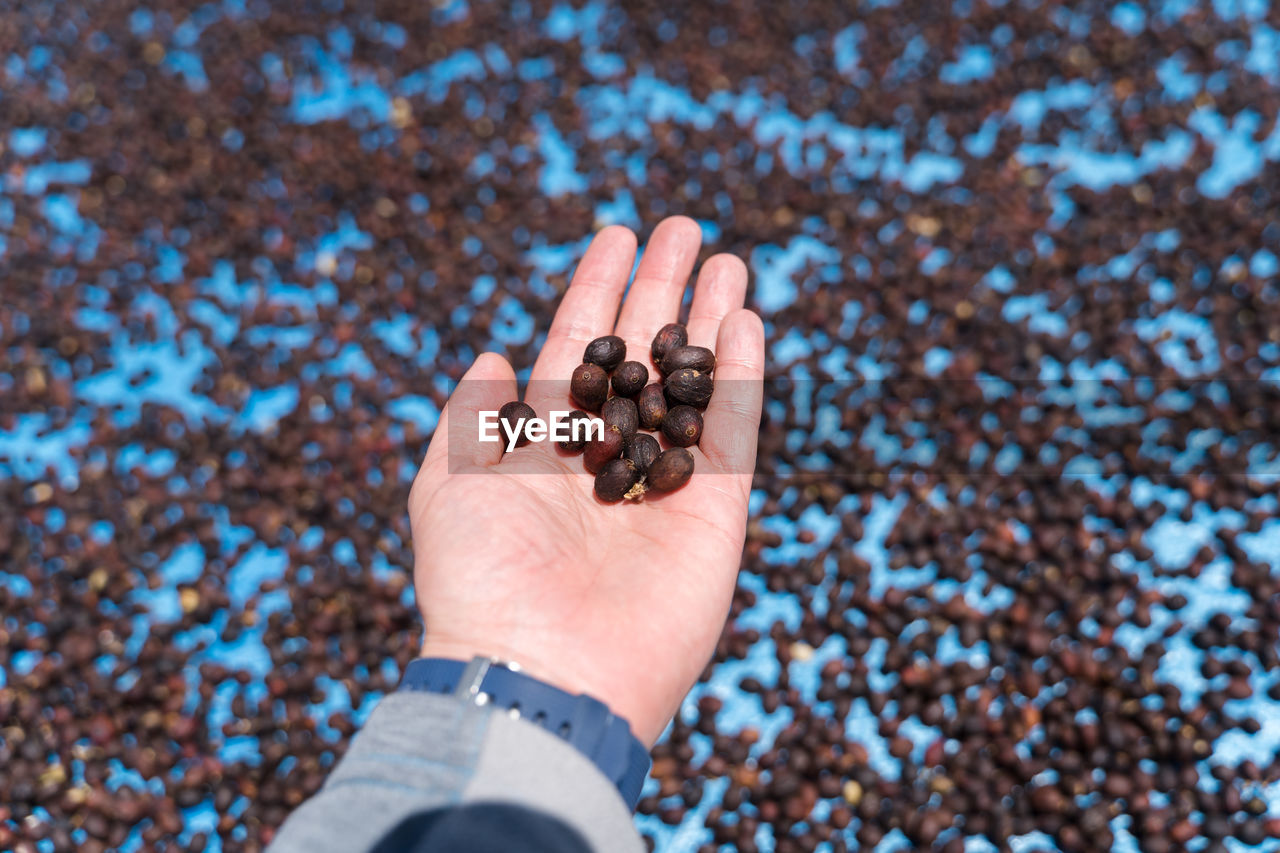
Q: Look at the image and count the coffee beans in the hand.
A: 15